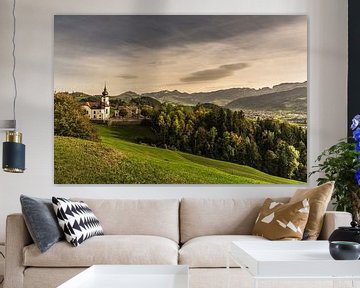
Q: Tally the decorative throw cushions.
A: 4